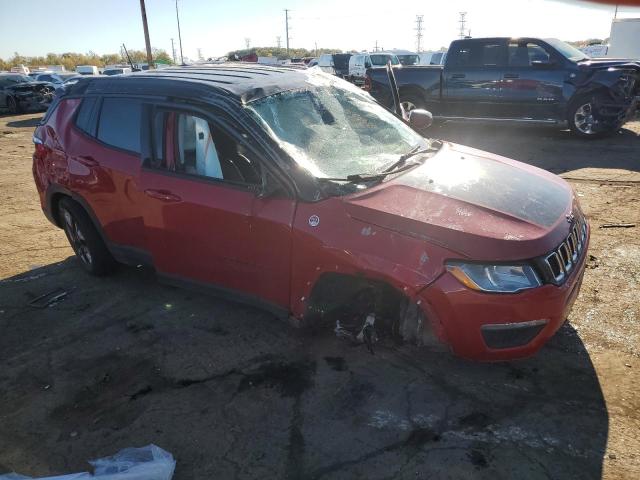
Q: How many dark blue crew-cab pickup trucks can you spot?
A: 1